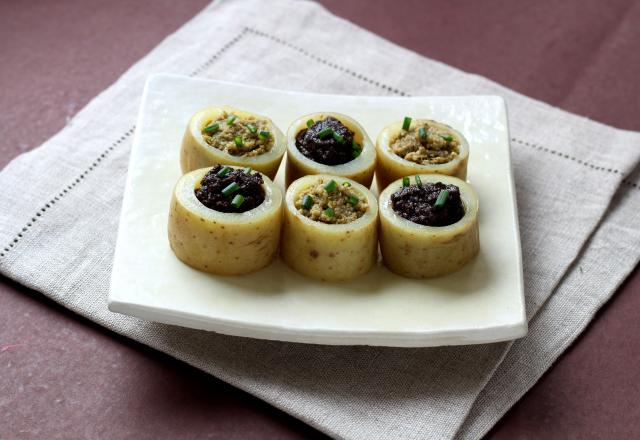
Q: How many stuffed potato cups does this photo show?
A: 6